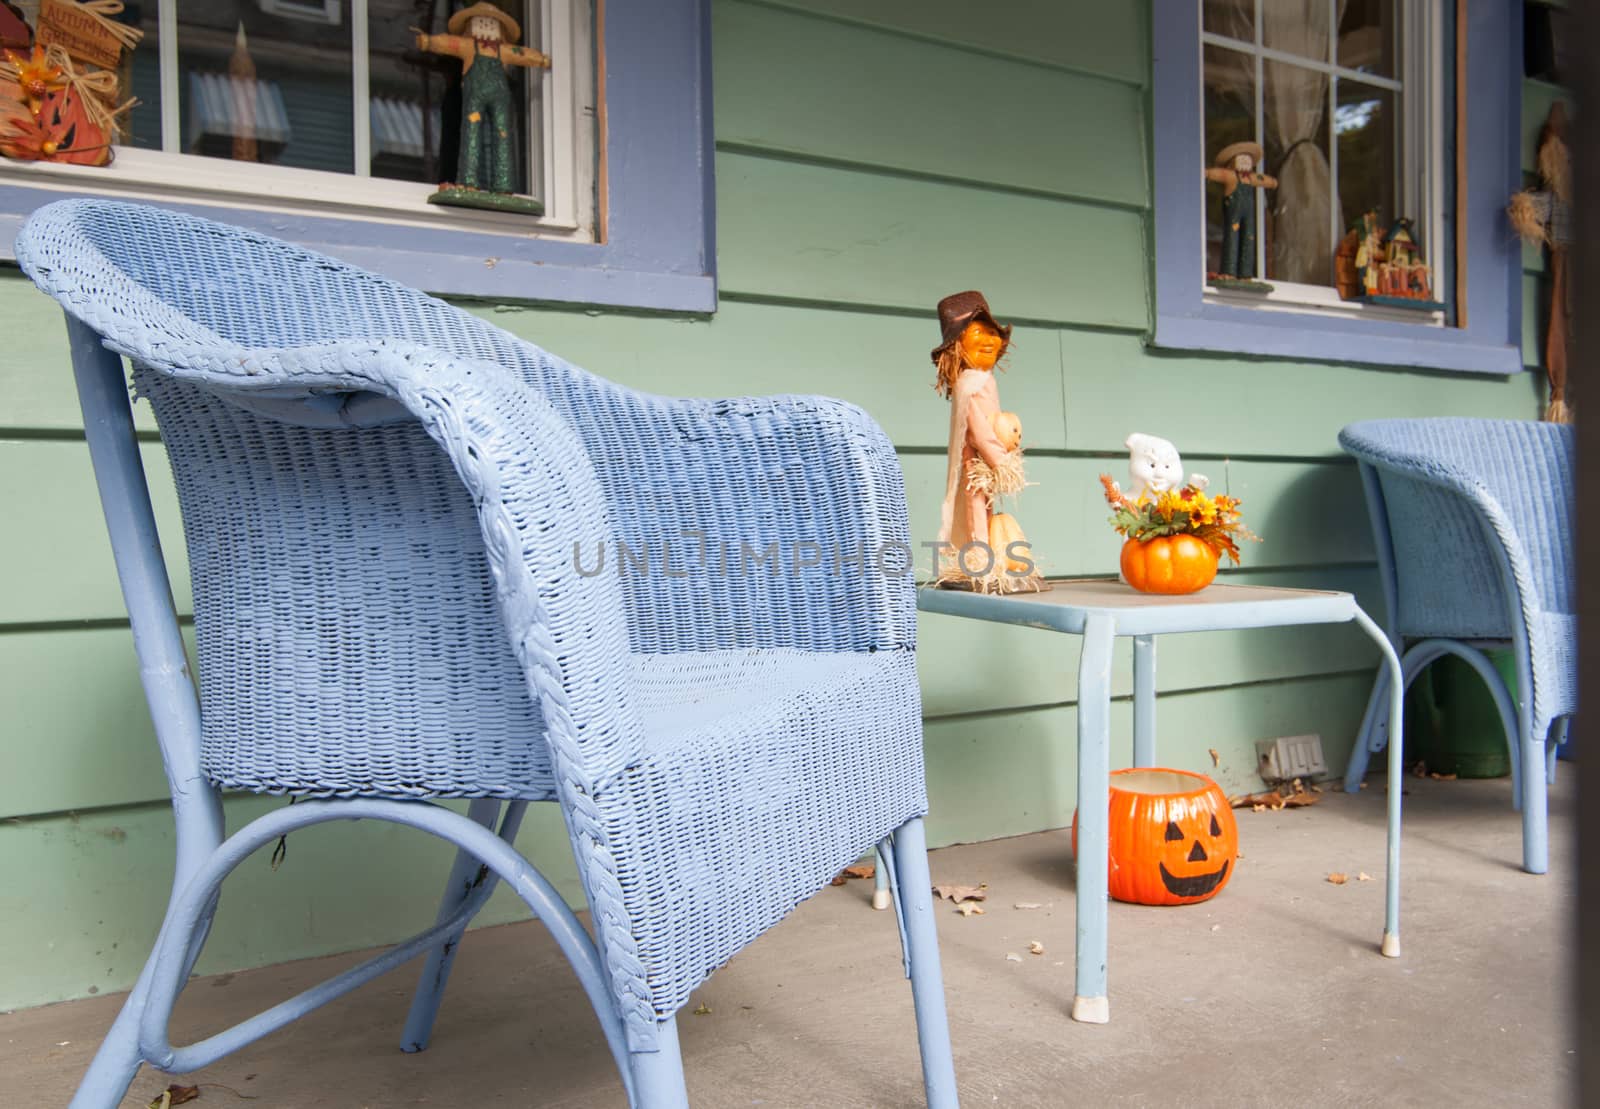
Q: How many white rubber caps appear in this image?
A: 3